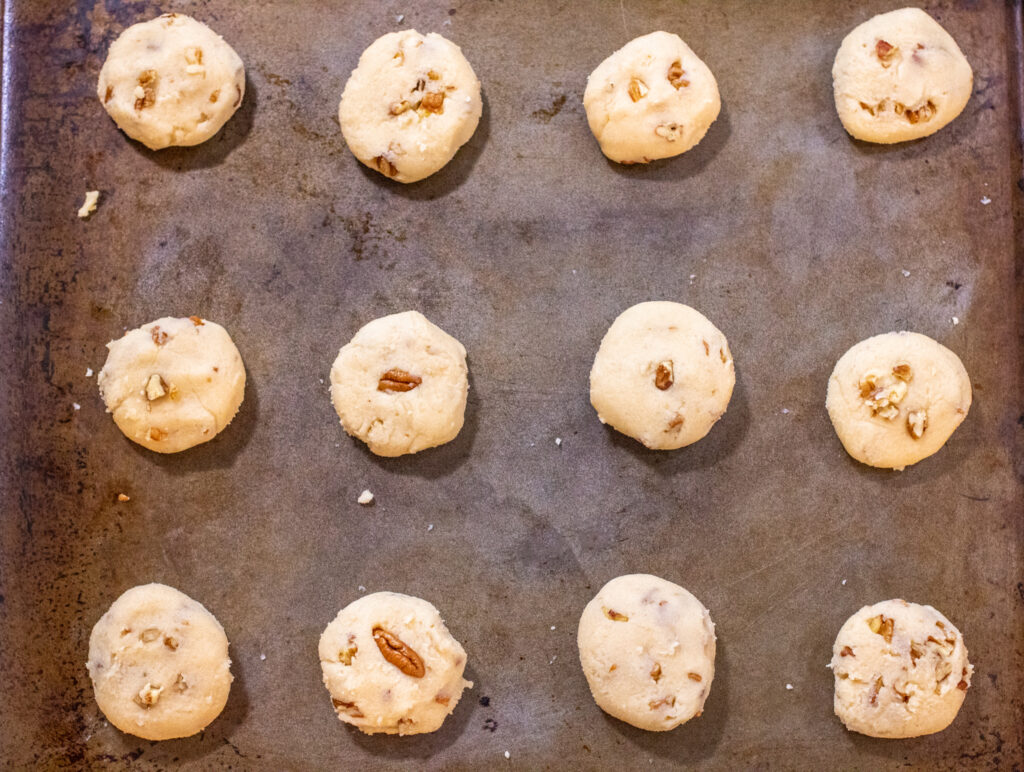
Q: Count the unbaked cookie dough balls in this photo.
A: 12